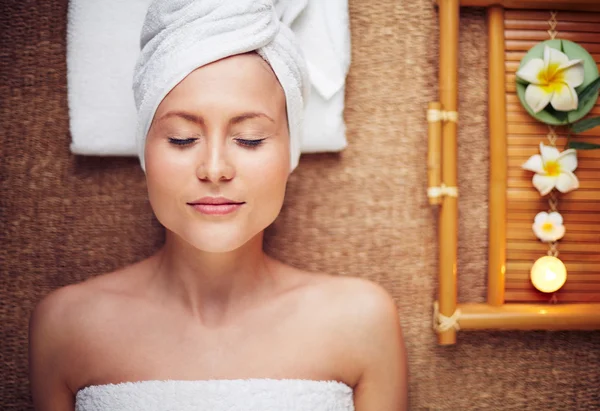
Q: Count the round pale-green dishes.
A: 1